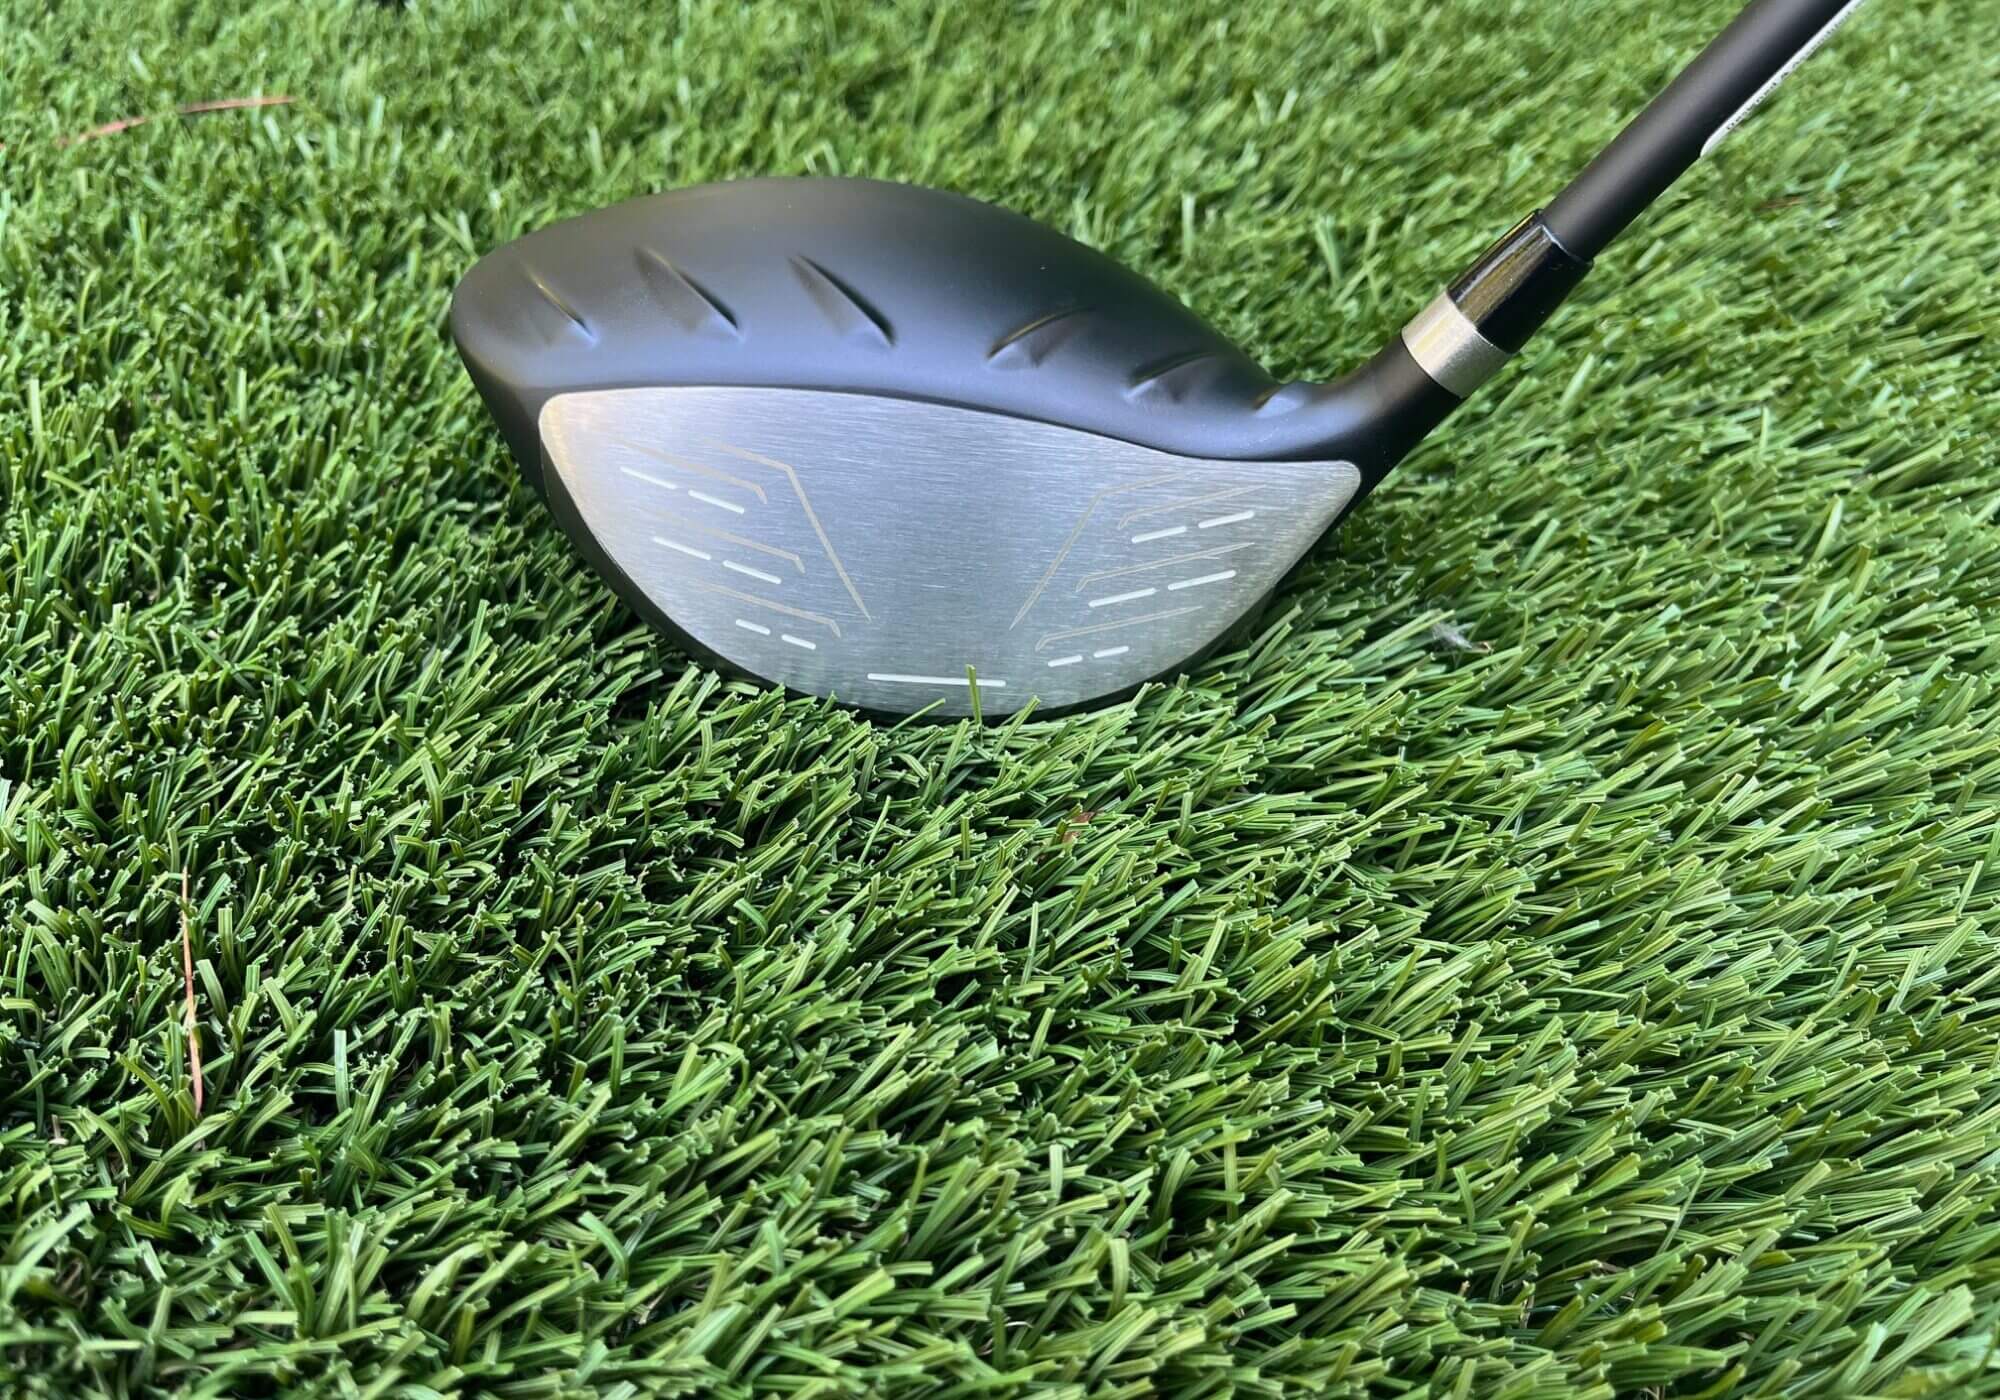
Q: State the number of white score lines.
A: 13